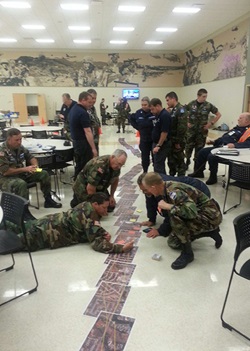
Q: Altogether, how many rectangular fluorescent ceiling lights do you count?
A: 13